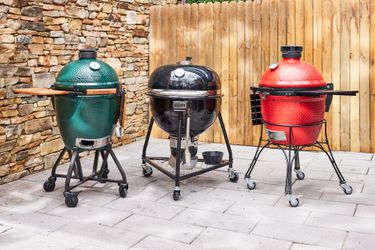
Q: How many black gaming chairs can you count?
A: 0